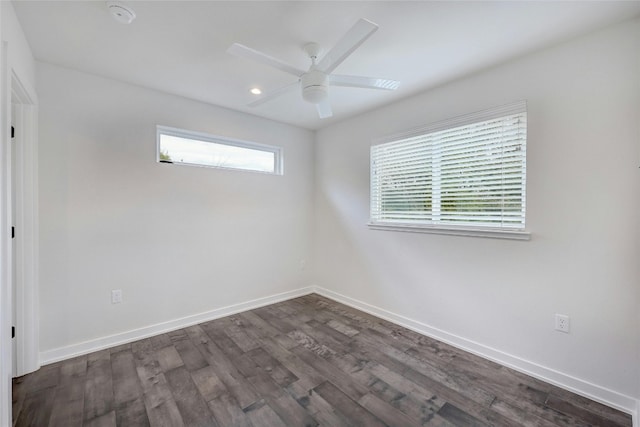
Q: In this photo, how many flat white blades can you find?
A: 5